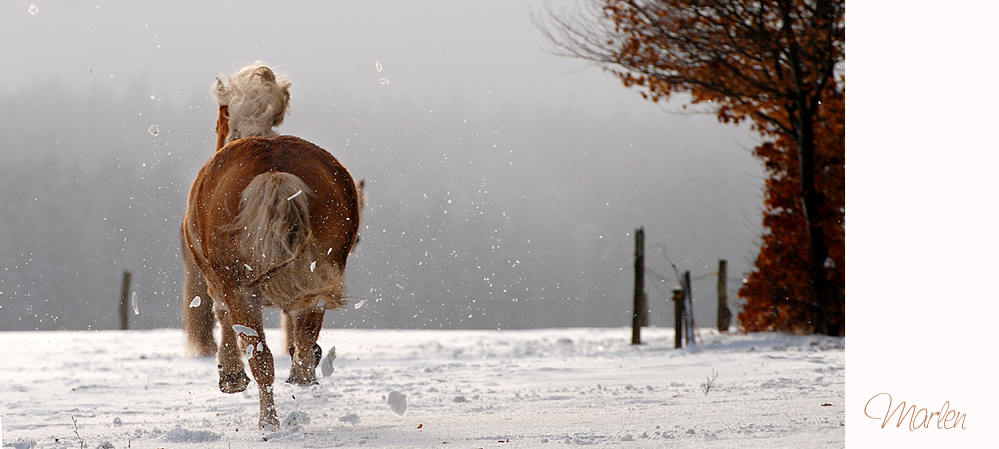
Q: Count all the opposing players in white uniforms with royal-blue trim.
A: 0